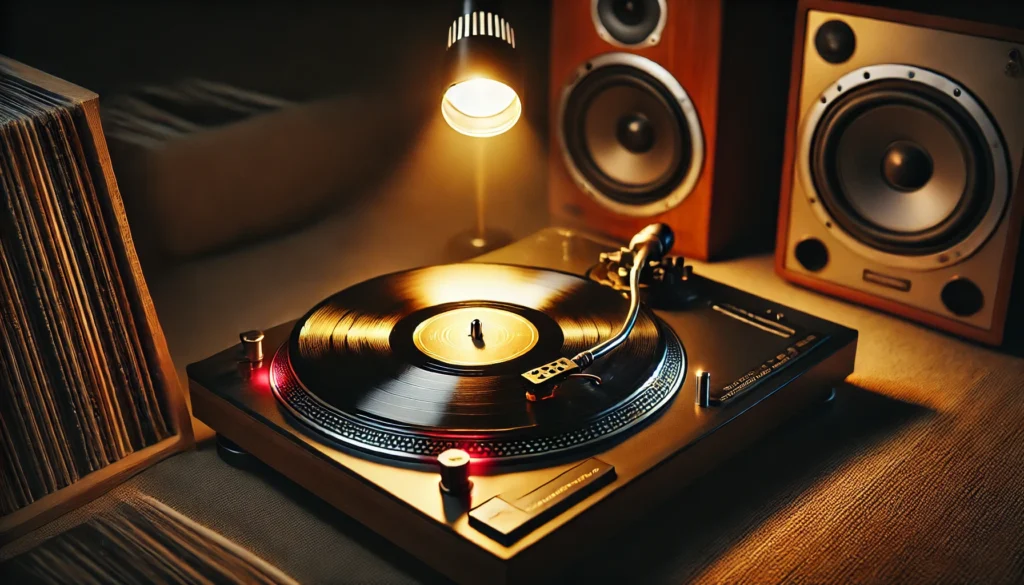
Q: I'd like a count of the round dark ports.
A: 3